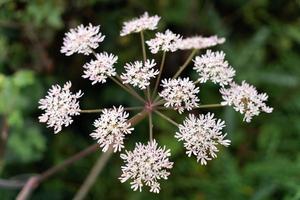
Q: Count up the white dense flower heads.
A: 13